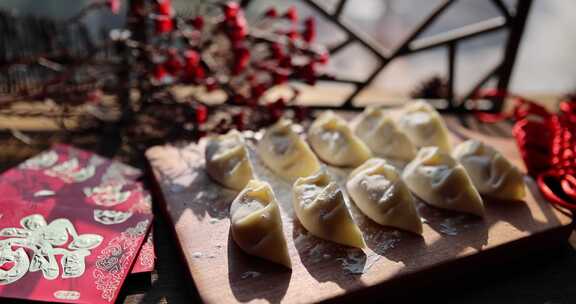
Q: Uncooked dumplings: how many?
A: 10